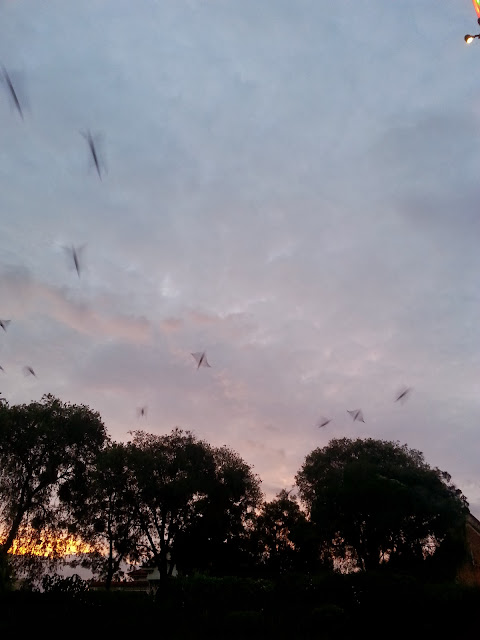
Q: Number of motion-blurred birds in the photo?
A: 11